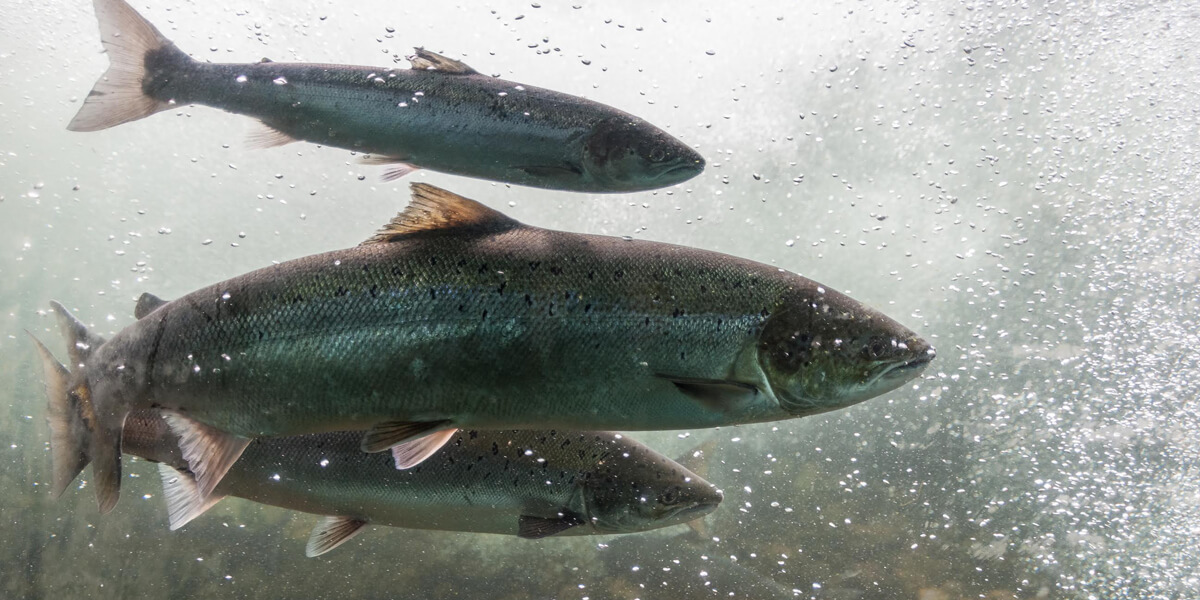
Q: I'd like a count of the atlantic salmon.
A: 3